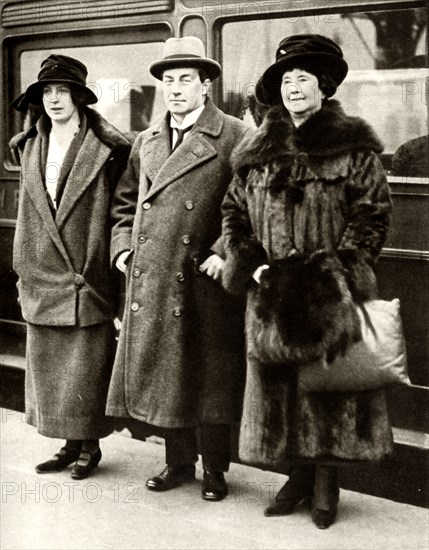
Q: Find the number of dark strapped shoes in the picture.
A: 2